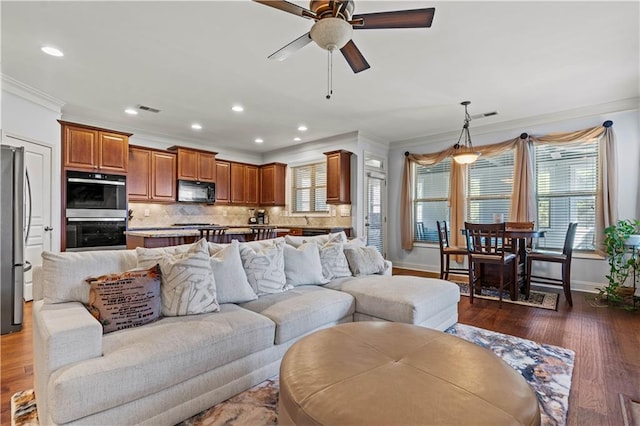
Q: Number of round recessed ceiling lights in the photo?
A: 7